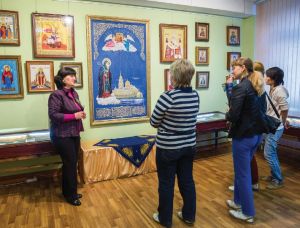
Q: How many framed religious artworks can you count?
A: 13